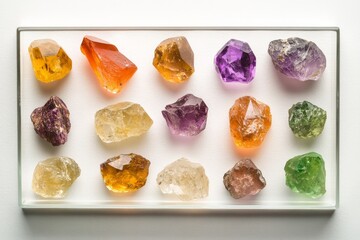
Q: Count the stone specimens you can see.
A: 15